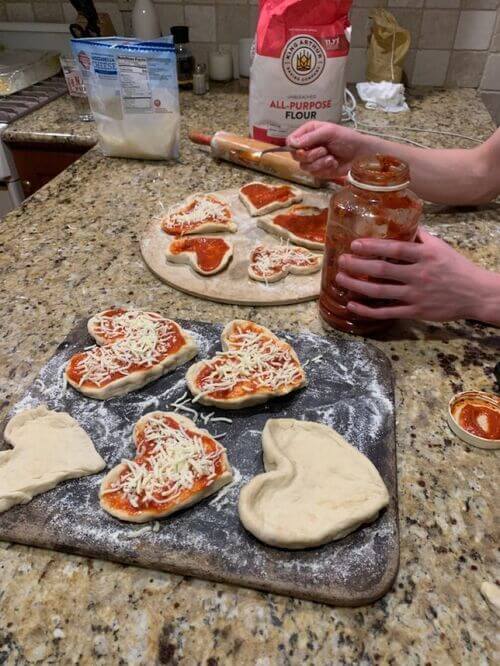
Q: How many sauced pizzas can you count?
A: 8